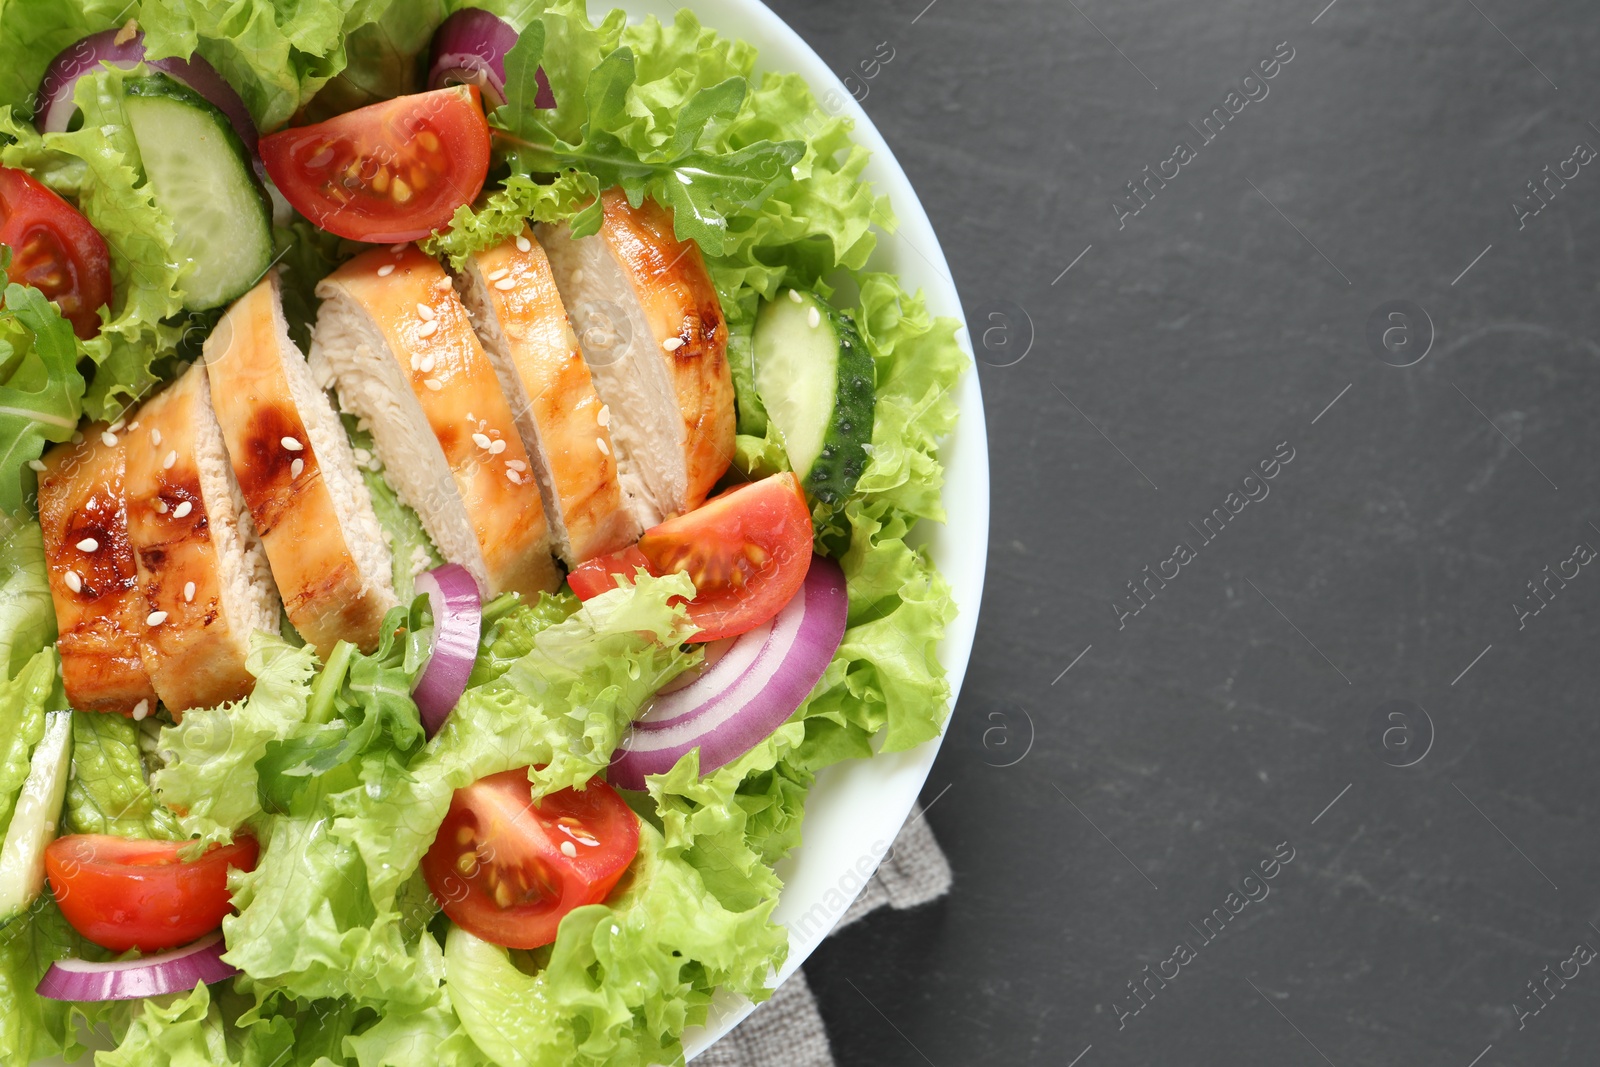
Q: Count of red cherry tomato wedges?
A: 5